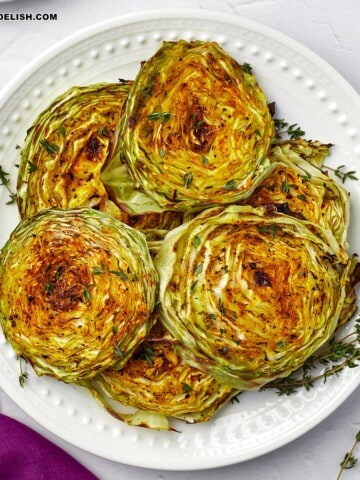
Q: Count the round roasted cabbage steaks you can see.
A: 6